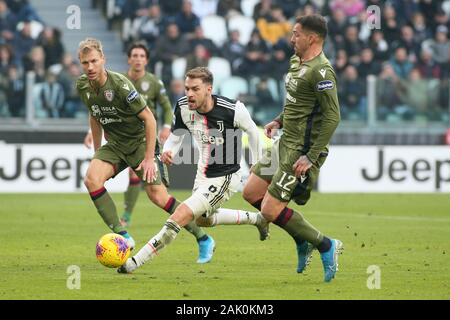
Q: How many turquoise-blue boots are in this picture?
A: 4